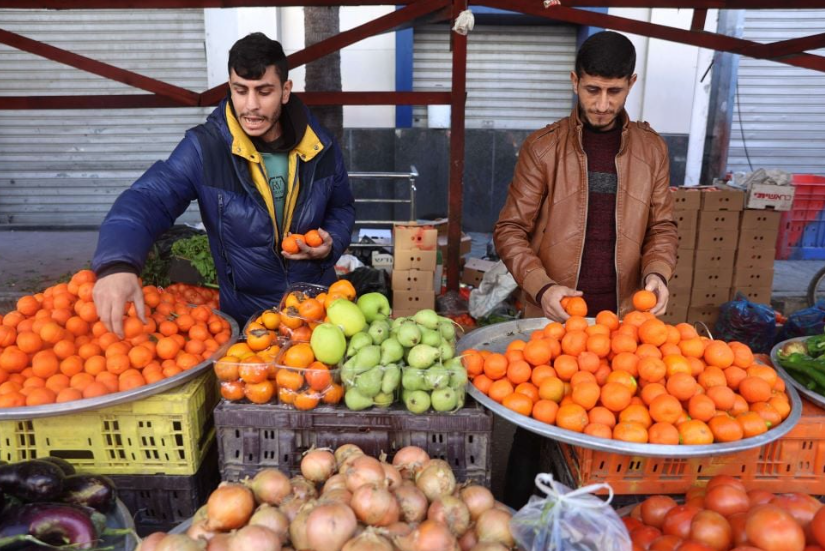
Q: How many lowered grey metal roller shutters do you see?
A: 3